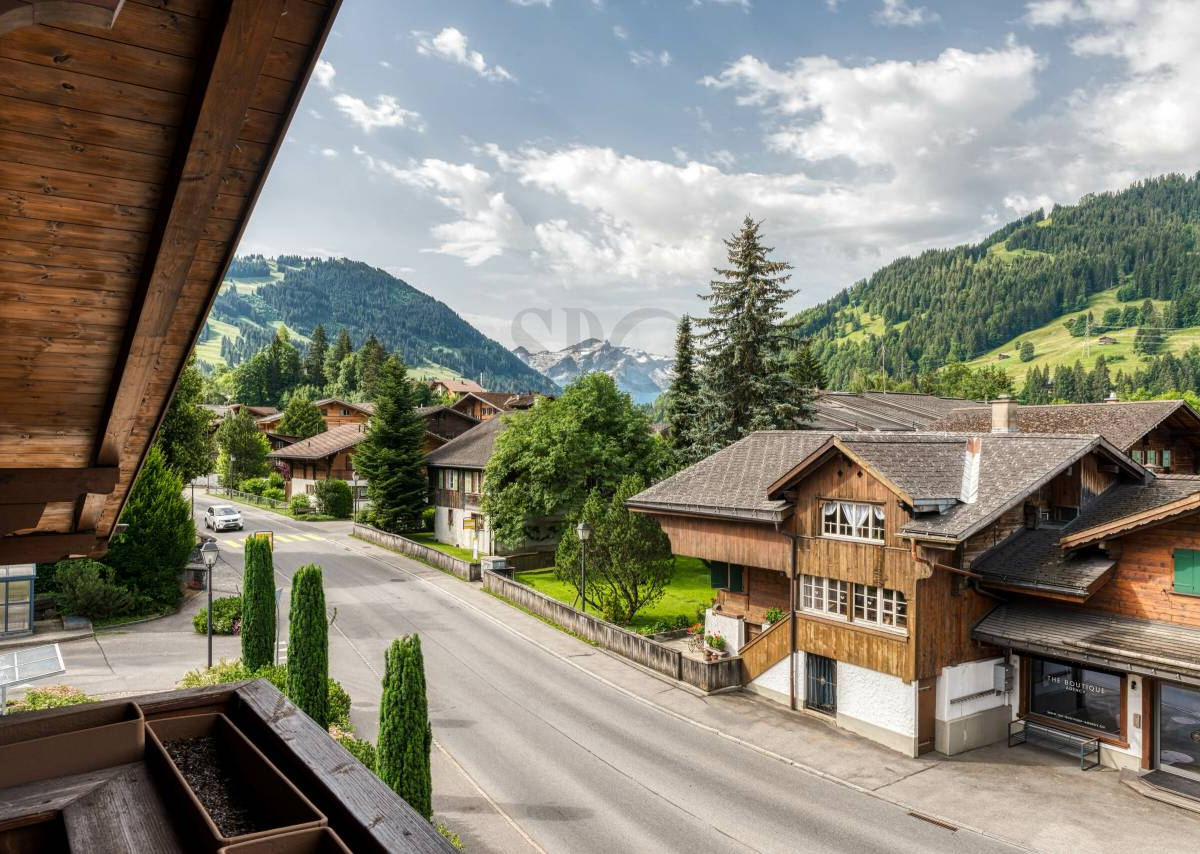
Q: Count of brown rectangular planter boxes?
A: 3